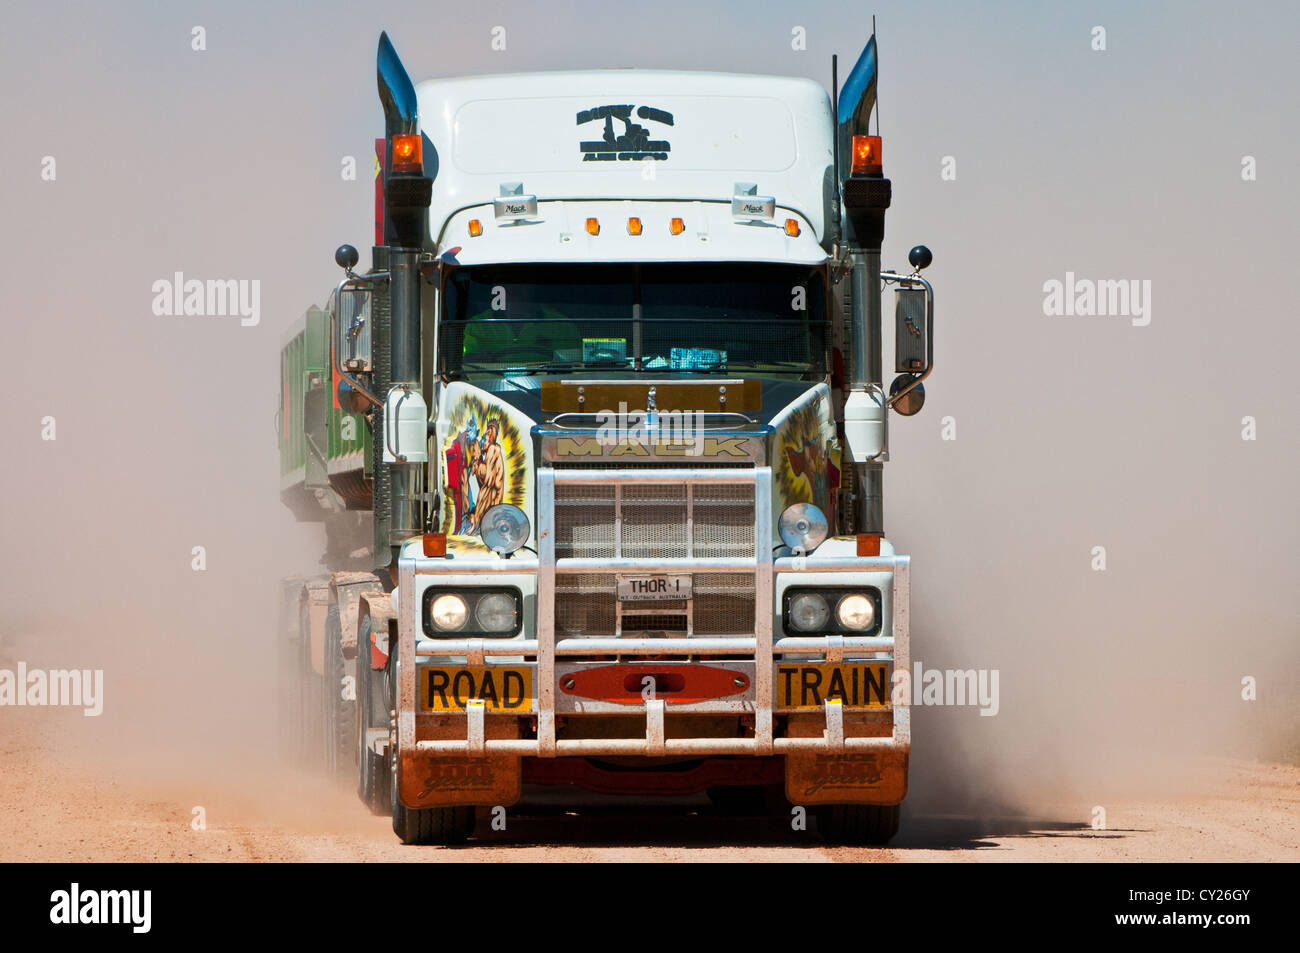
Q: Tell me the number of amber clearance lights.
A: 5